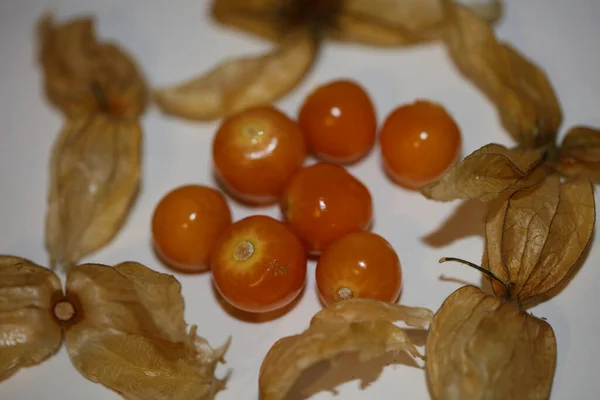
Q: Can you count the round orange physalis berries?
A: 7